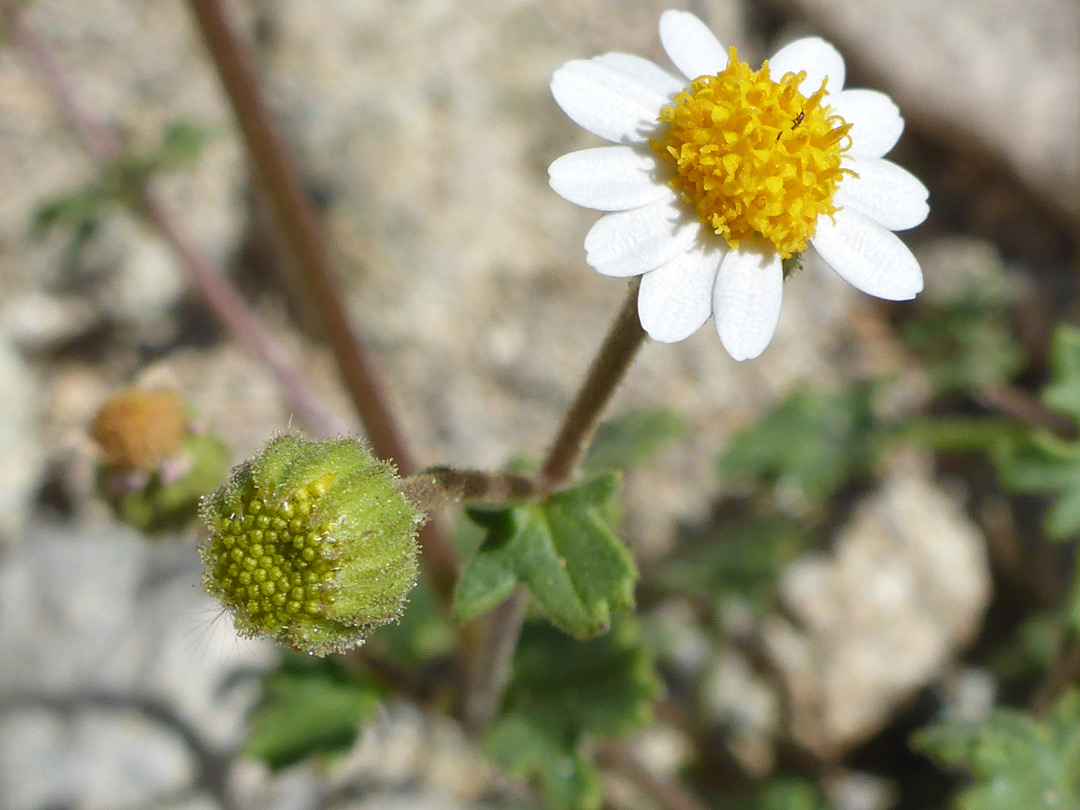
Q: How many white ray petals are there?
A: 11